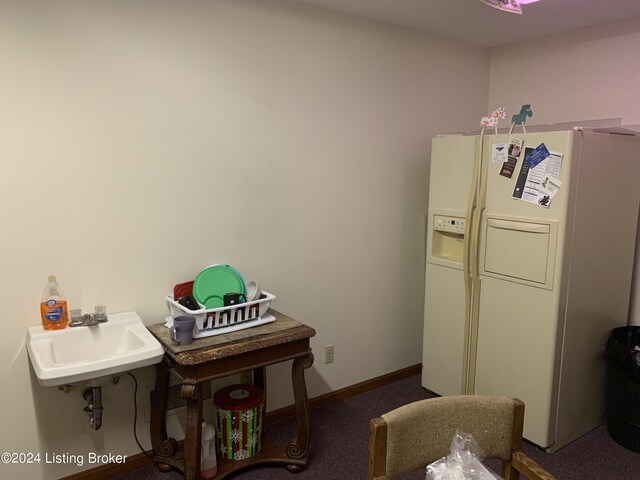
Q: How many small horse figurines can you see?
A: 2